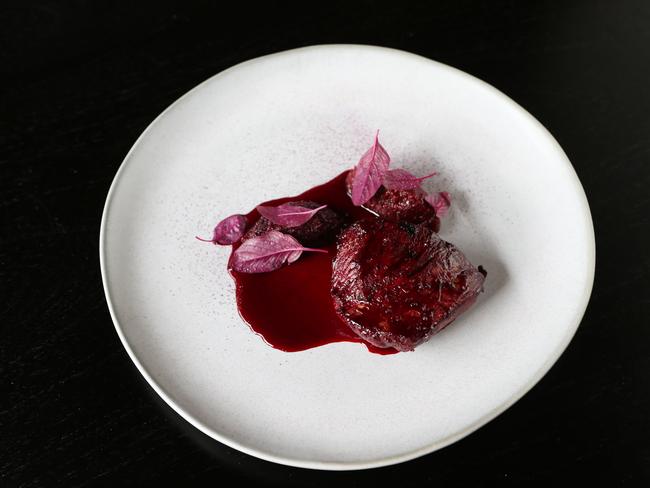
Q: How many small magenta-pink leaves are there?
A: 6